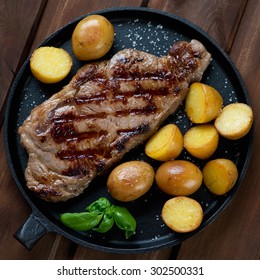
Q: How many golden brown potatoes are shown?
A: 10